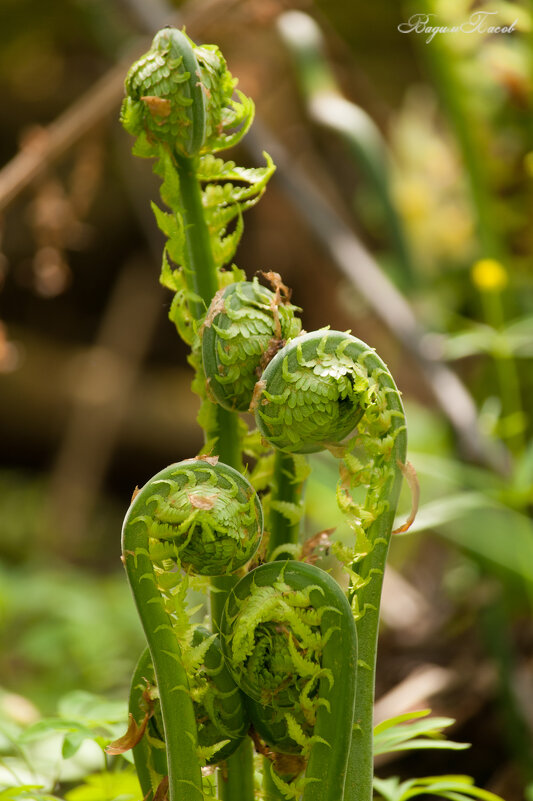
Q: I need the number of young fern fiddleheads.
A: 6